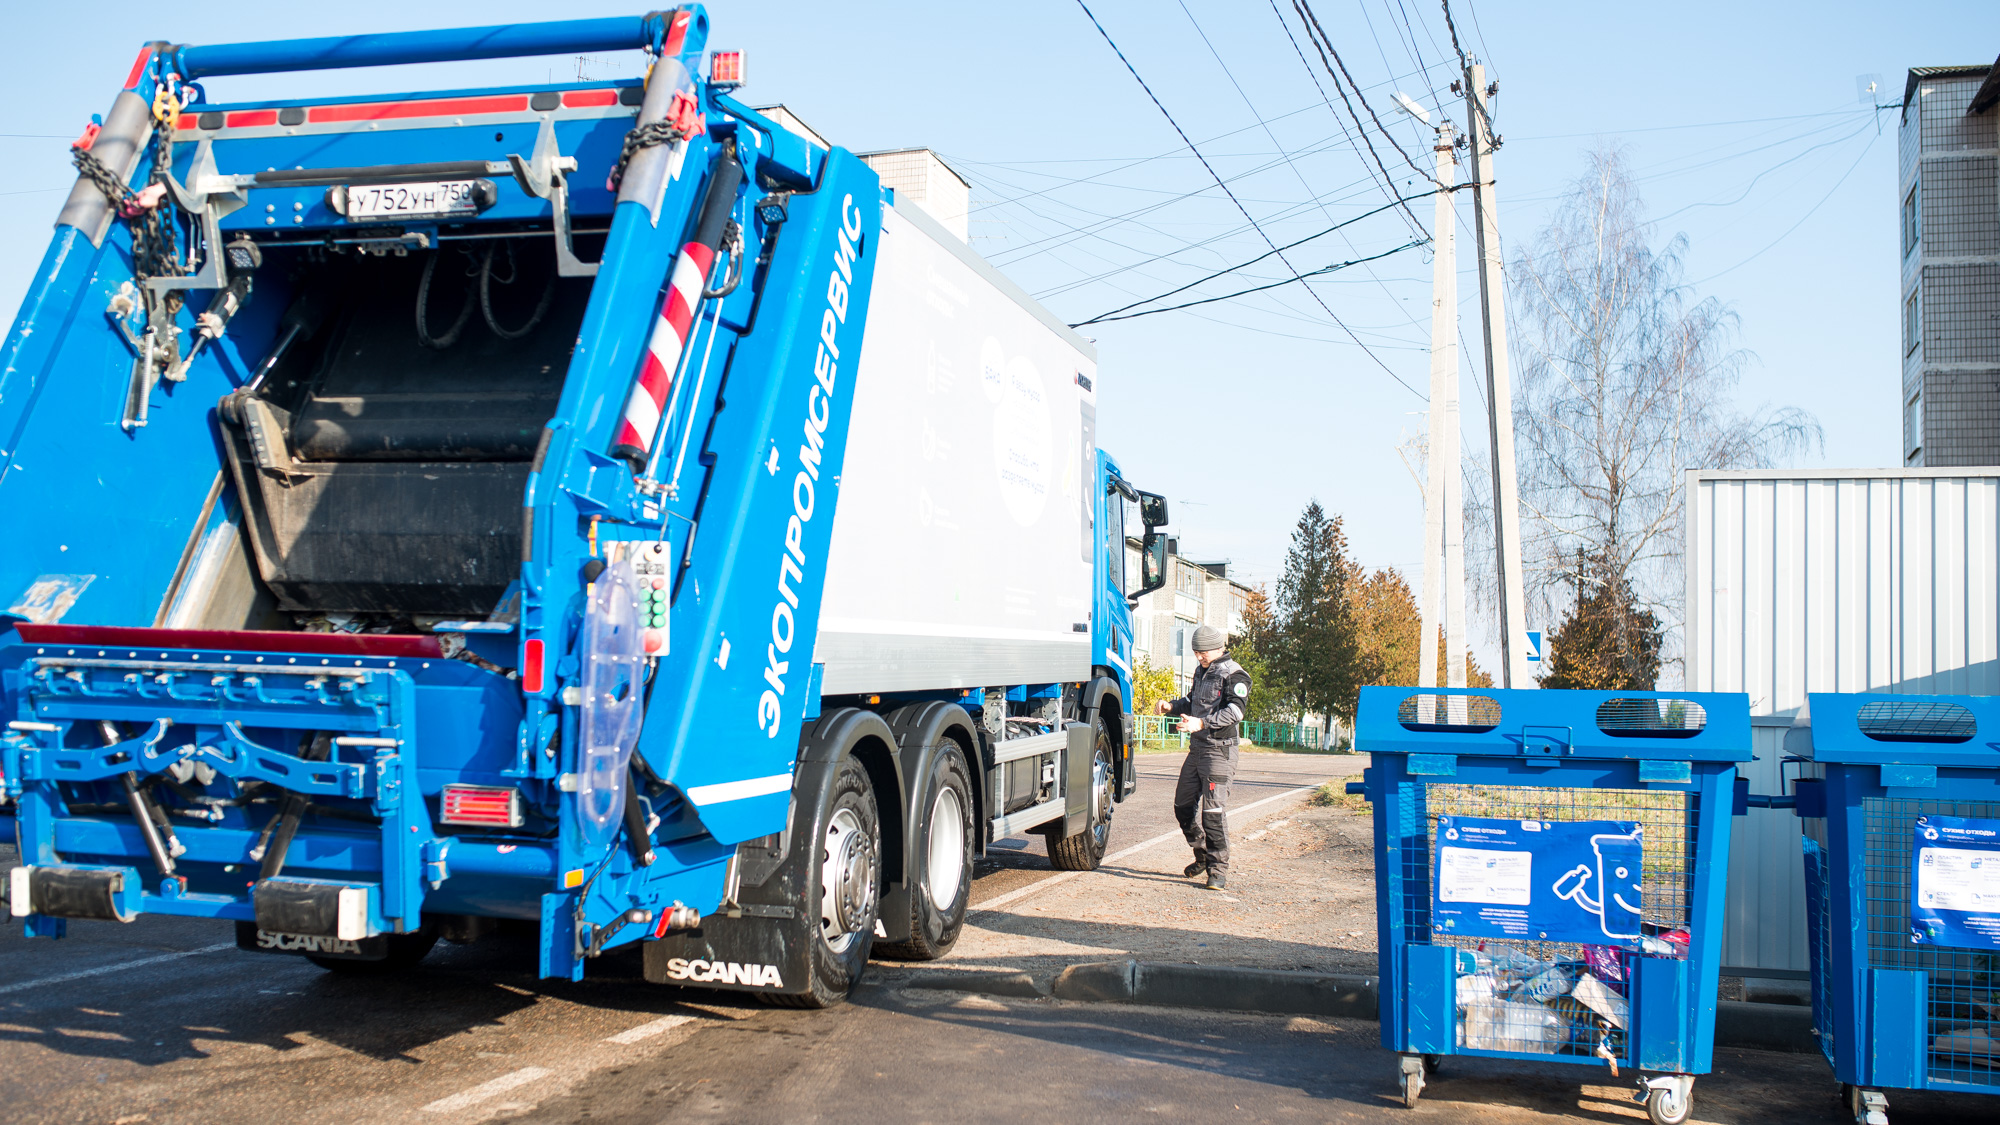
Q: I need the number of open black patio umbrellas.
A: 0